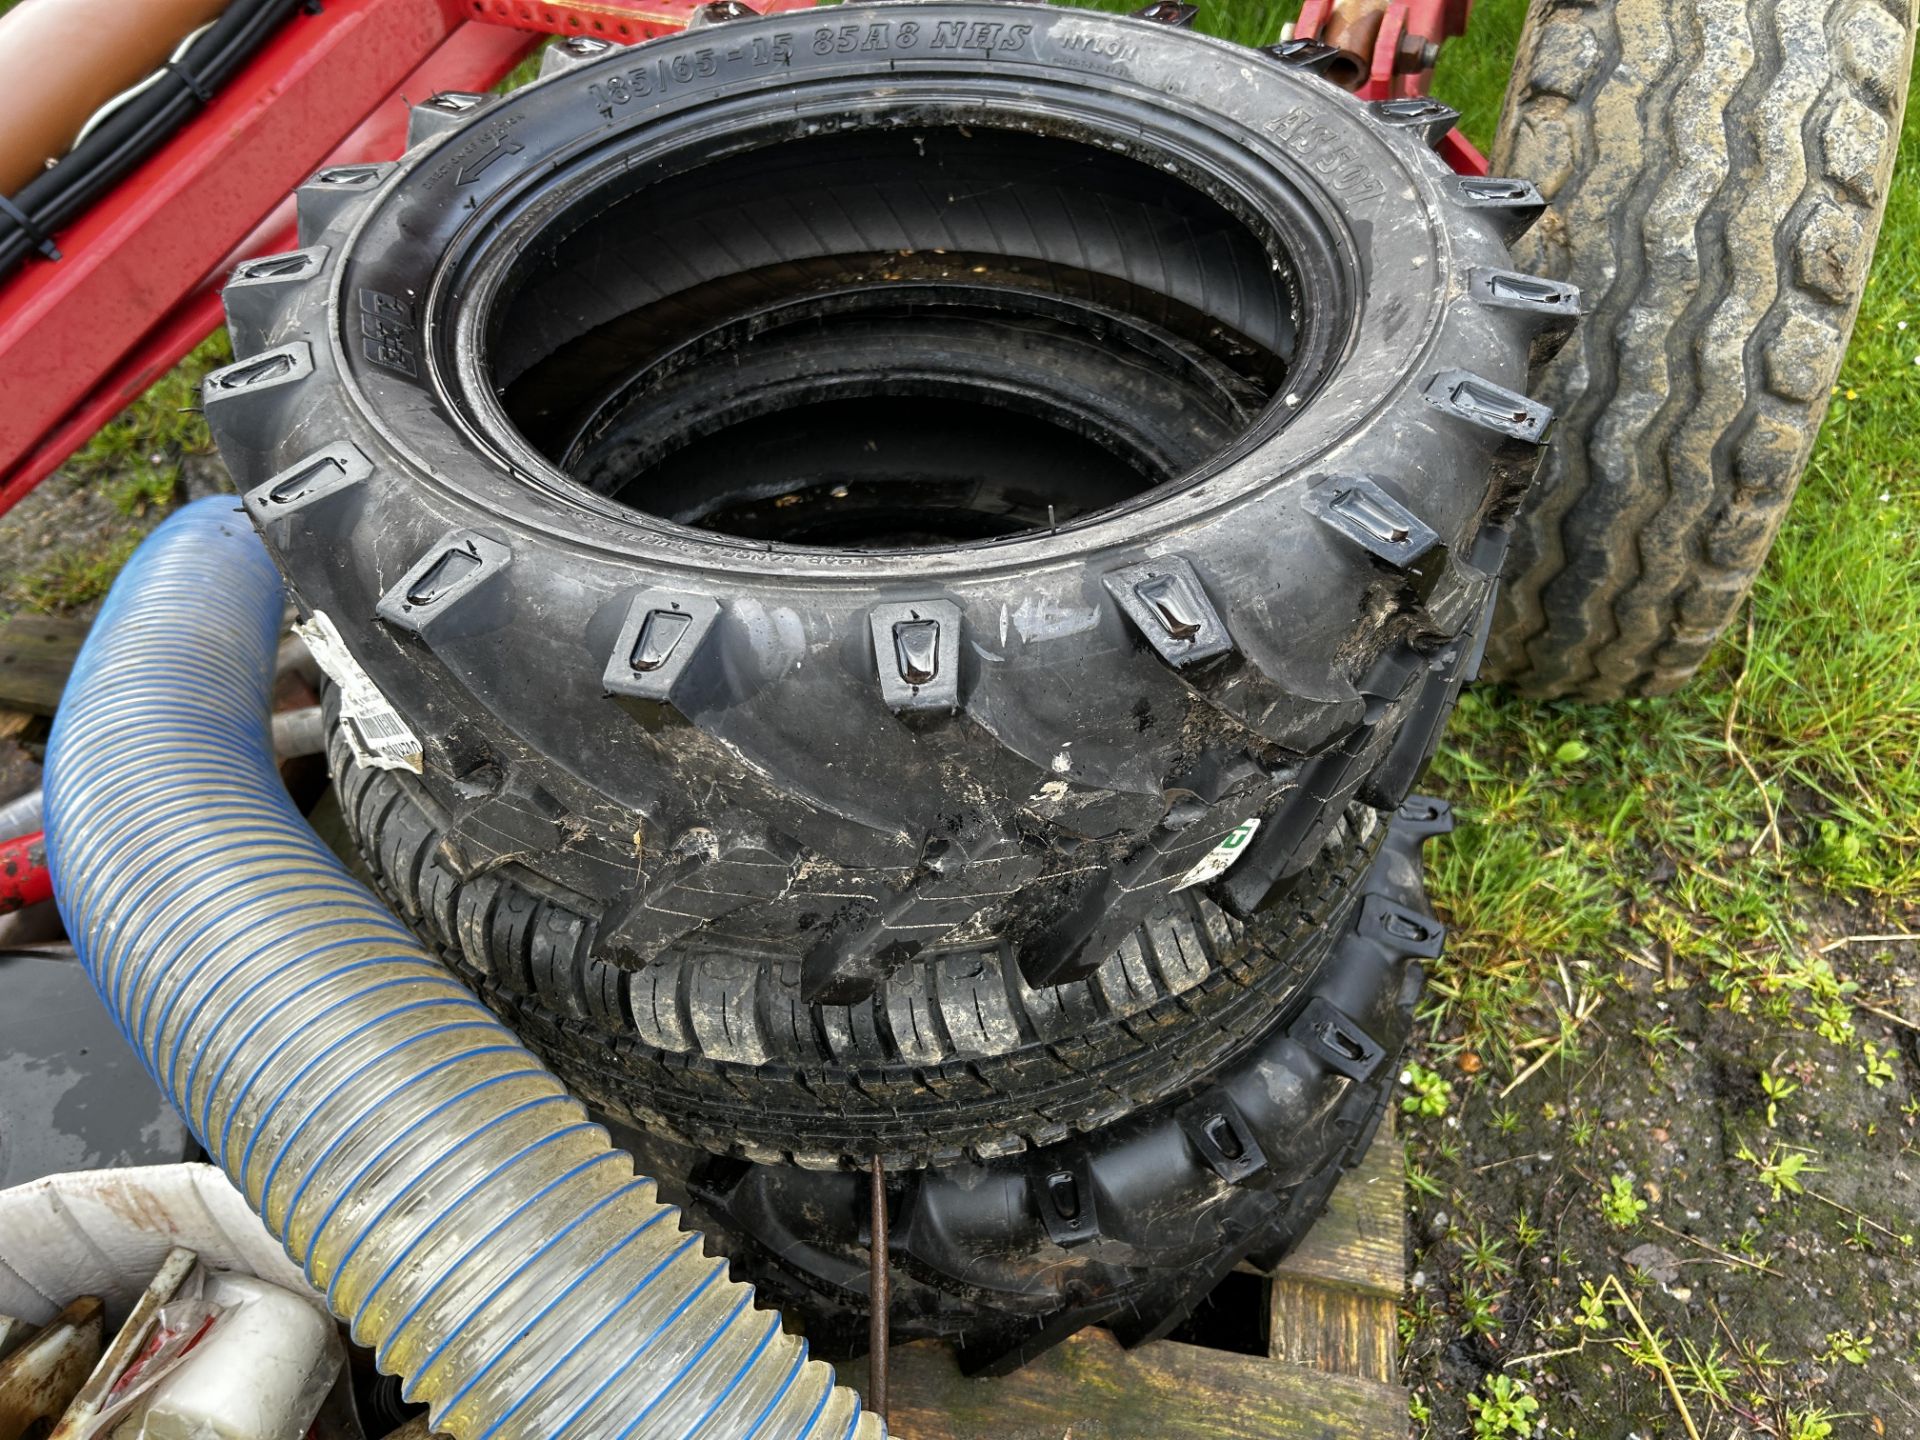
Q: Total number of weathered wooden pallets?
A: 1